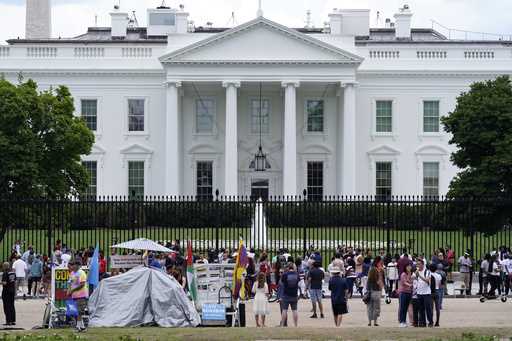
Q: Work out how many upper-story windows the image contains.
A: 7